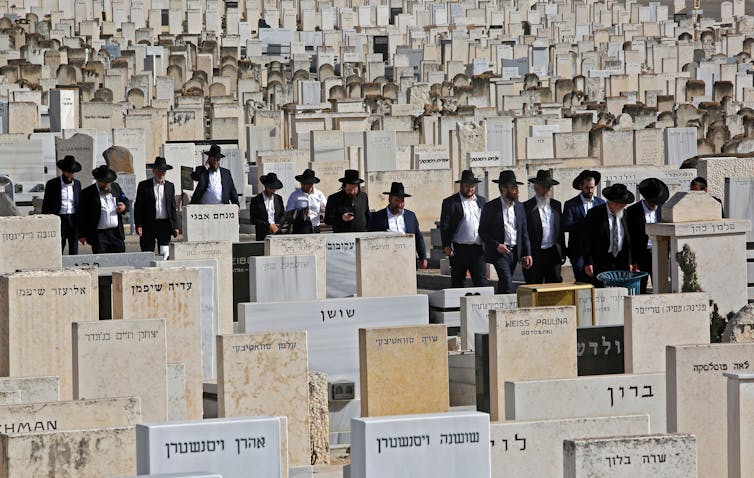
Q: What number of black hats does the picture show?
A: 14